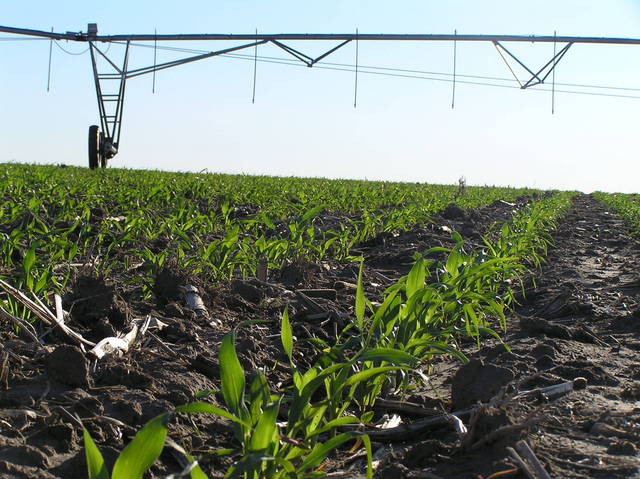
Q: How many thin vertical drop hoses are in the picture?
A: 6